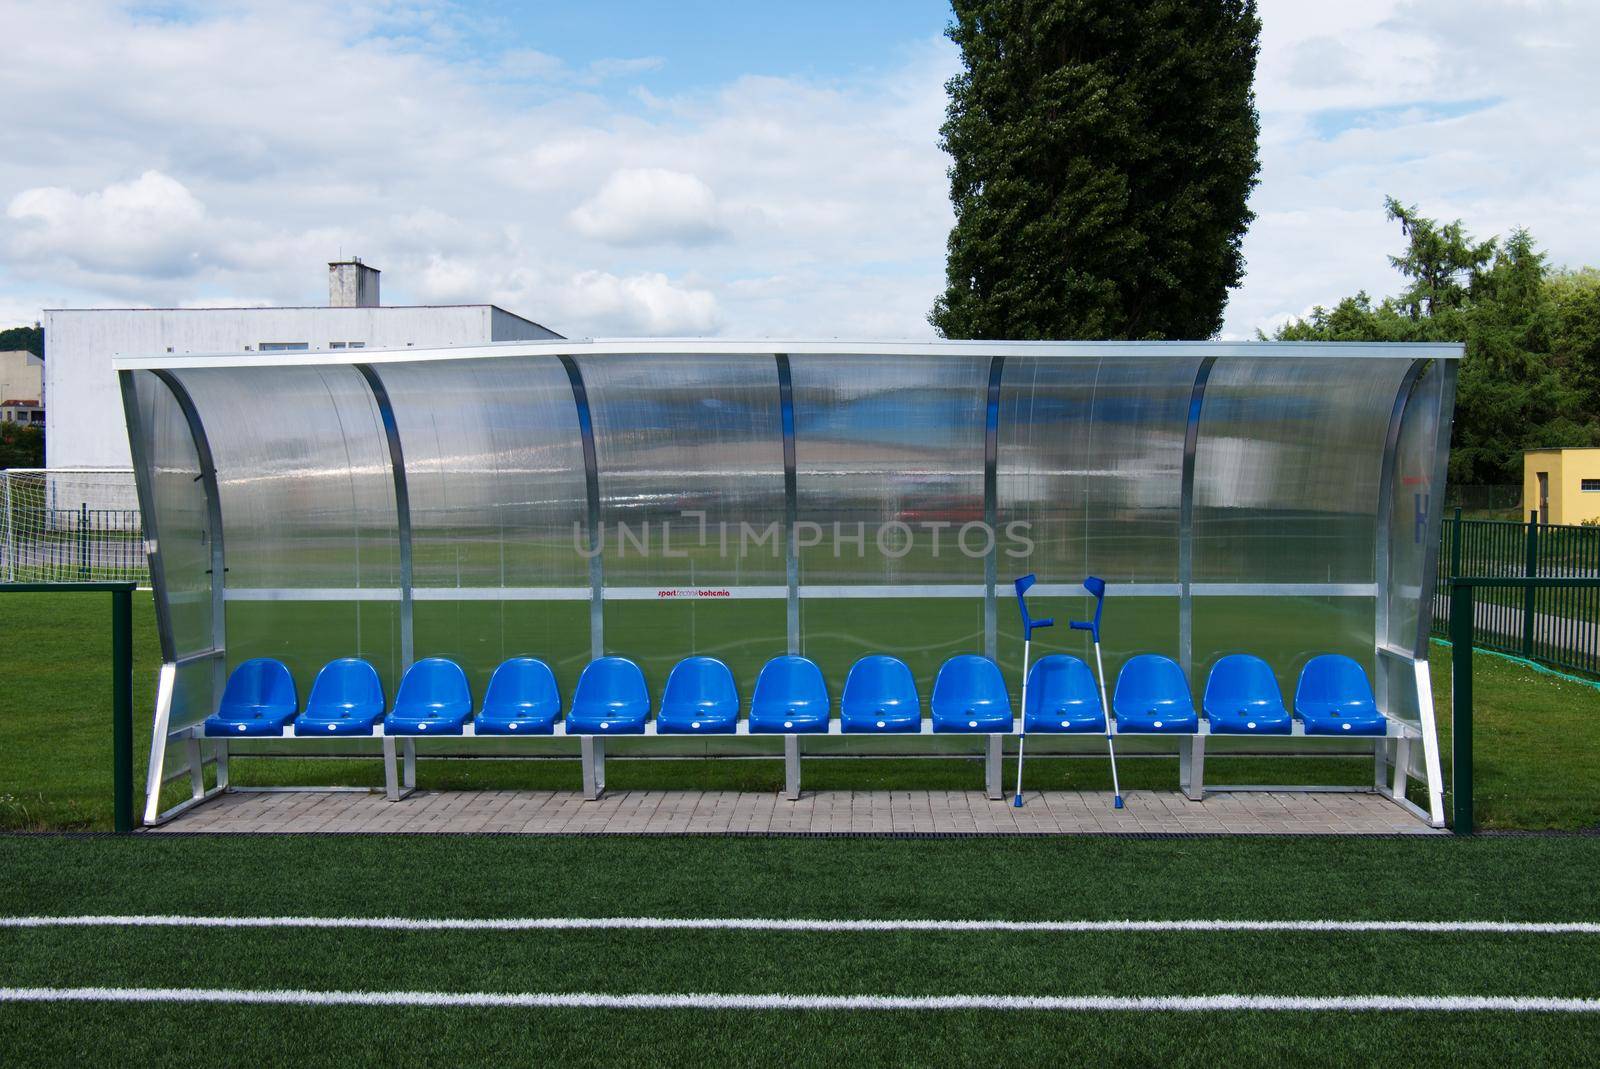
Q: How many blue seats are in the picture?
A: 13